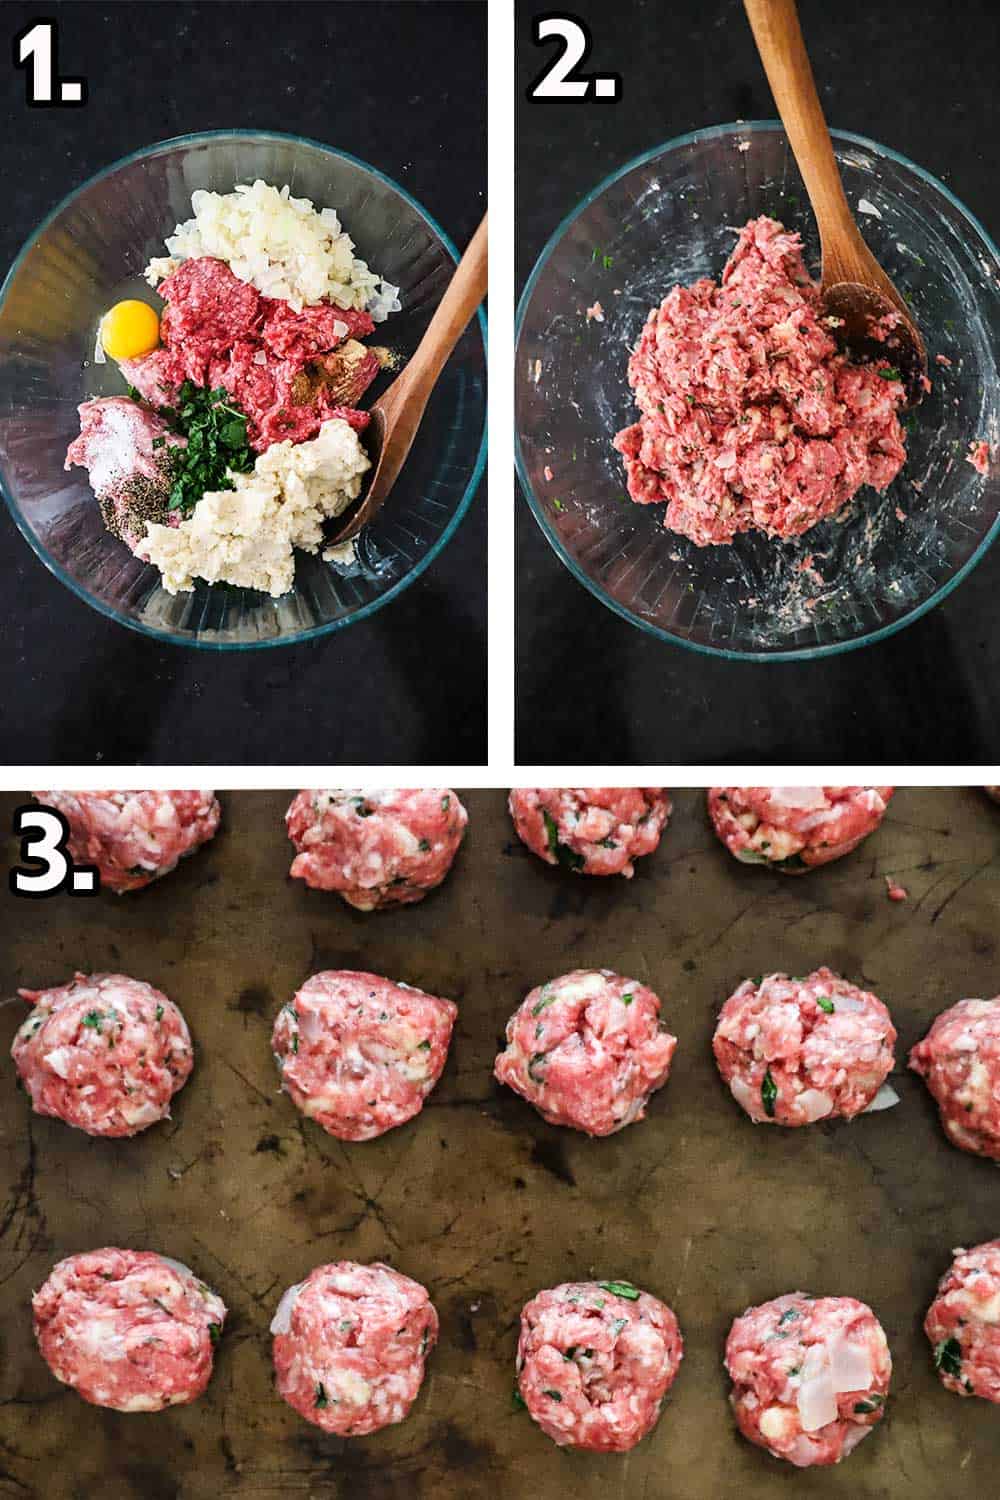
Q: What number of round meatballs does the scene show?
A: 14